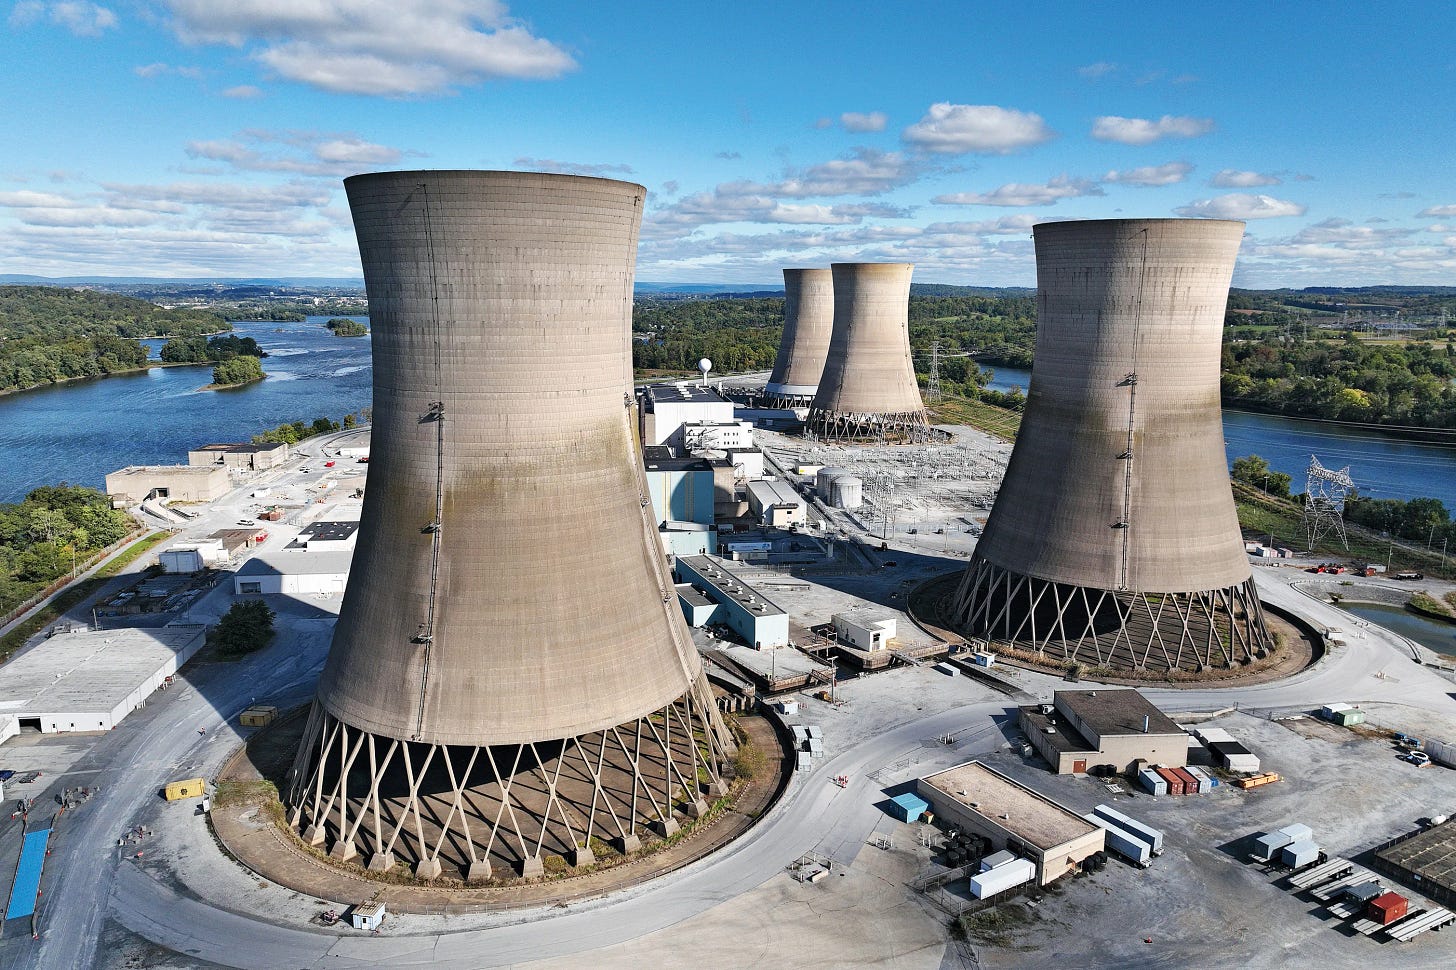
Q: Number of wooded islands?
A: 3